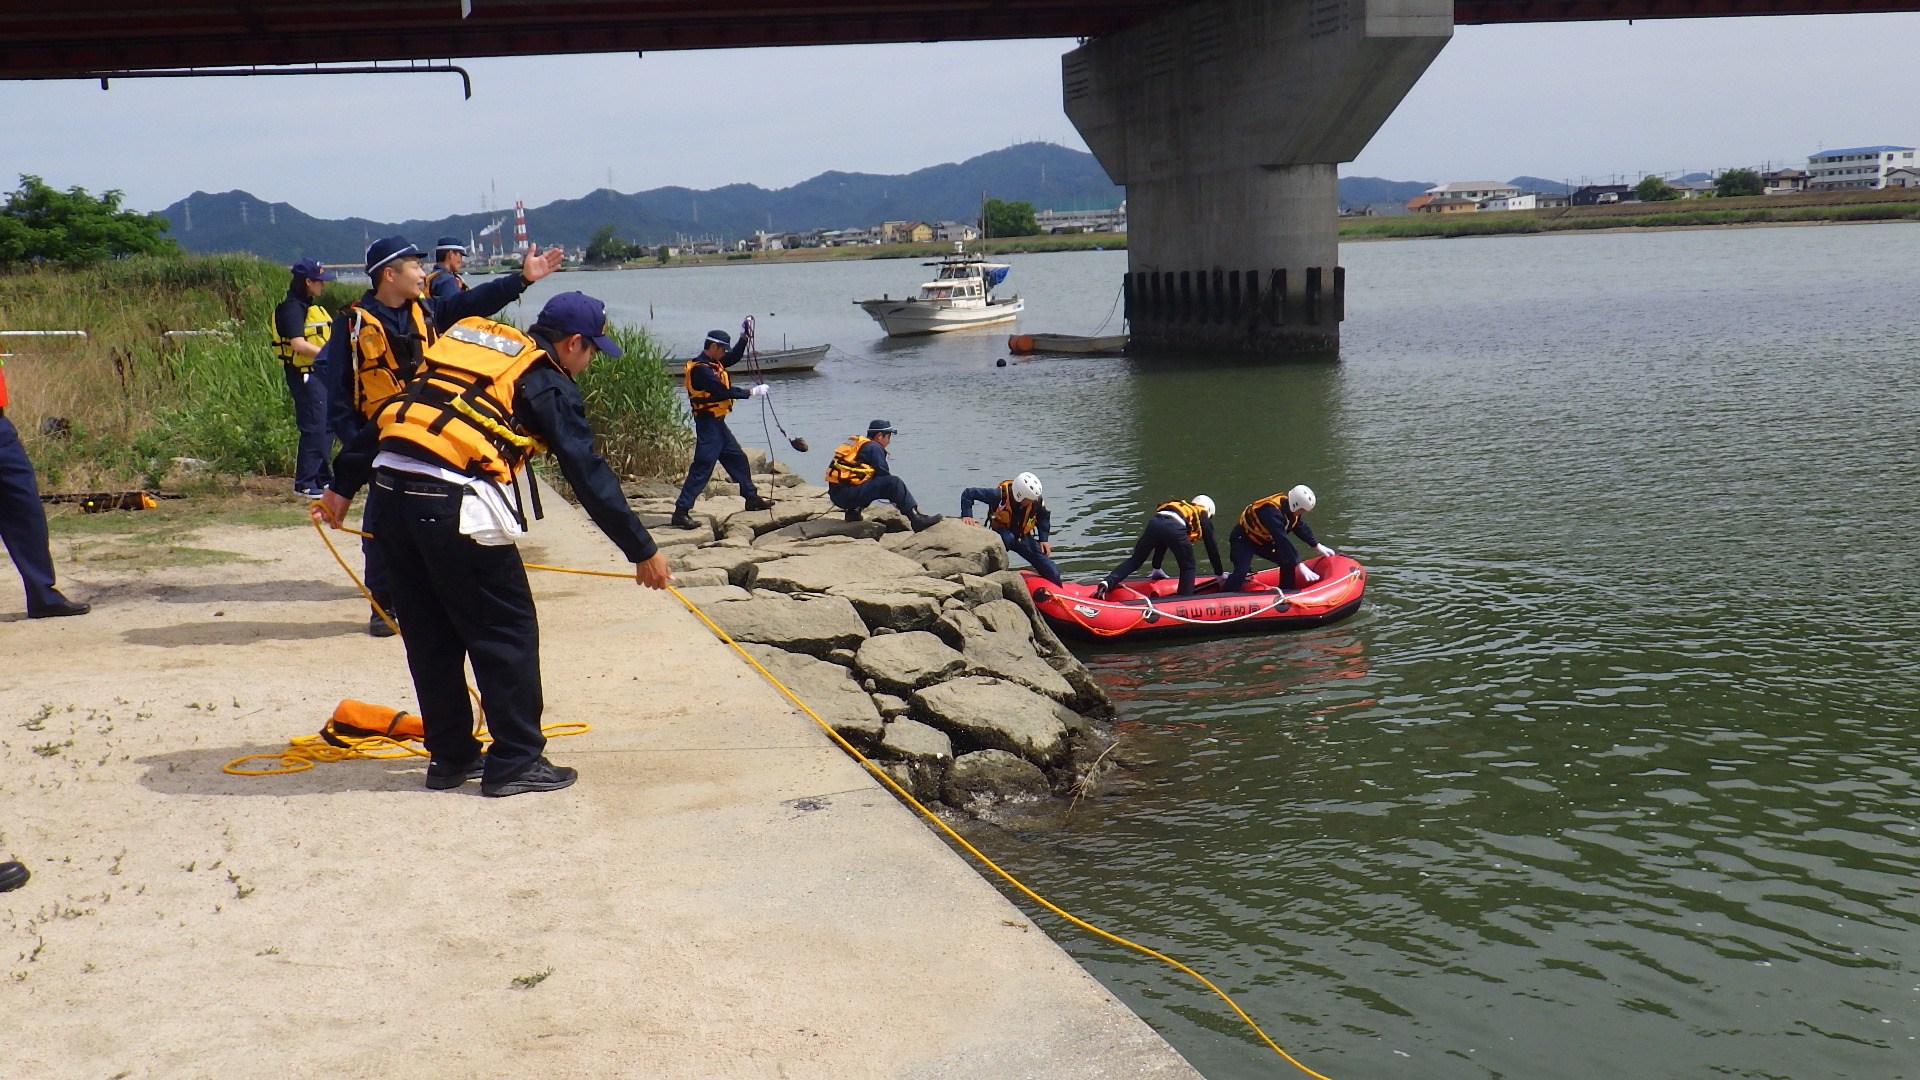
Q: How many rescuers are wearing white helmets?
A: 3